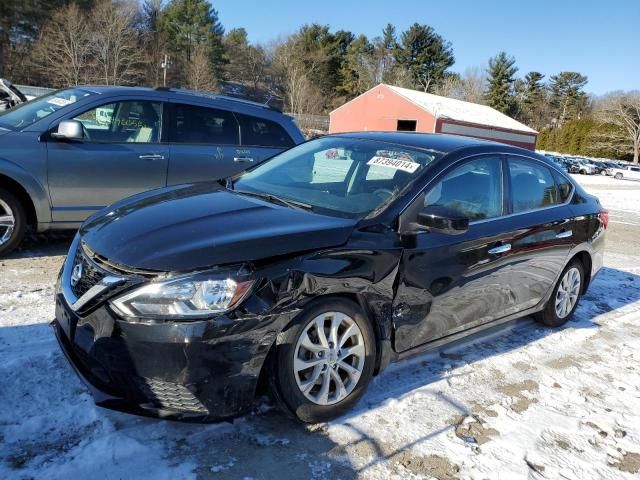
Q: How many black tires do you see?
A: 3